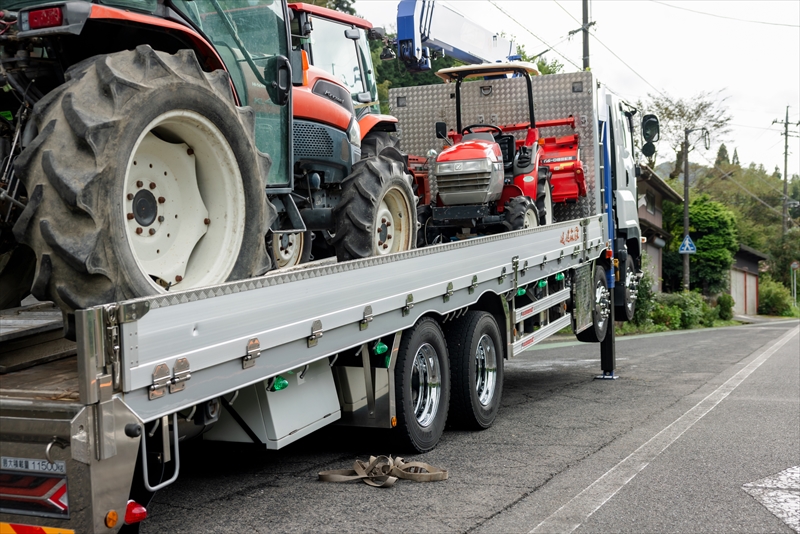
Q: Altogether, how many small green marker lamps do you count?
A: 5